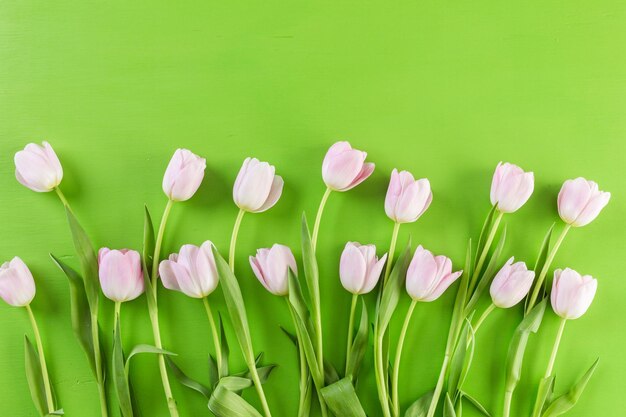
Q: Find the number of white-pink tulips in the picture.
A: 15